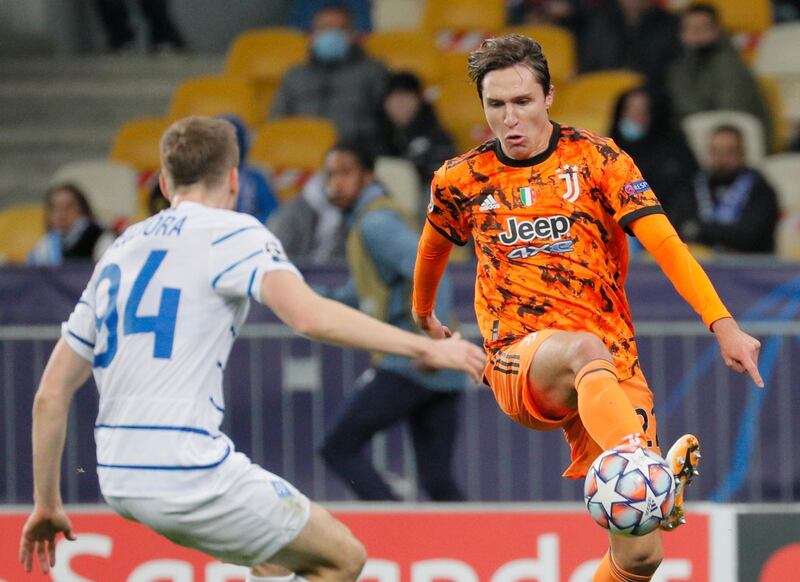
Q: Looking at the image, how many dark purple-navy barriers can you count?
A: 1